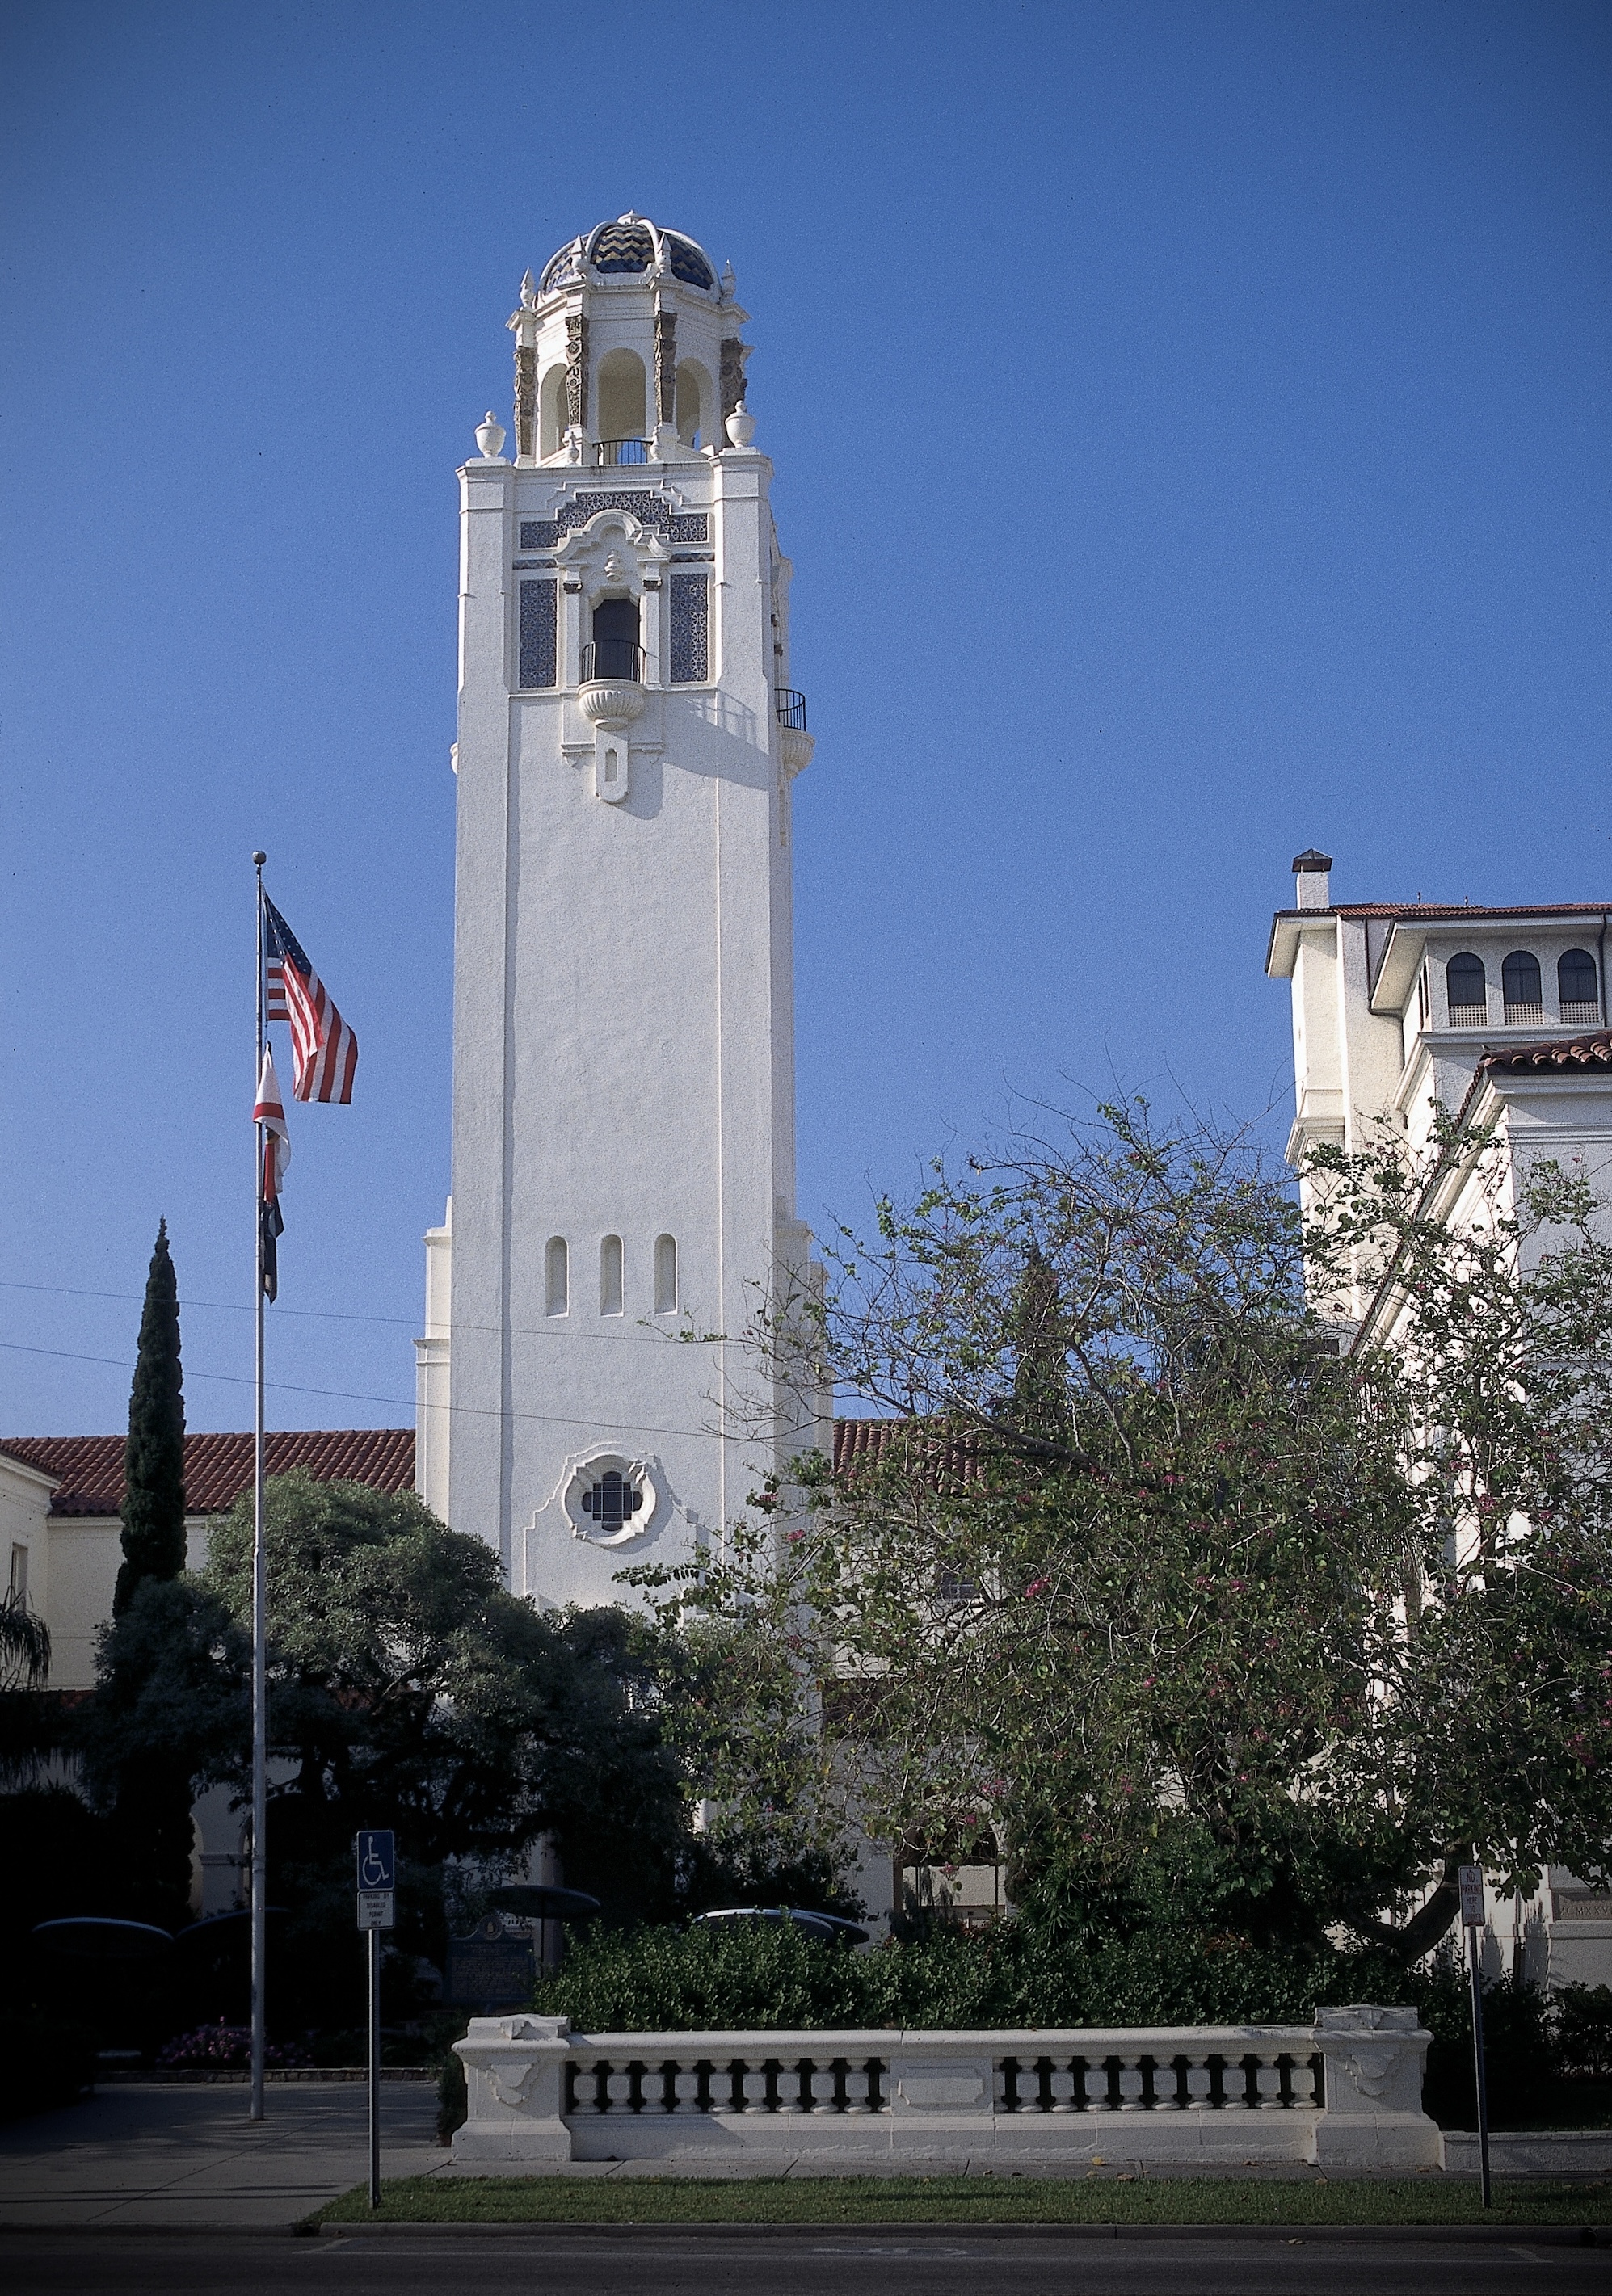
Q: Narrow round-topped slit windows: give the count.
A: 3